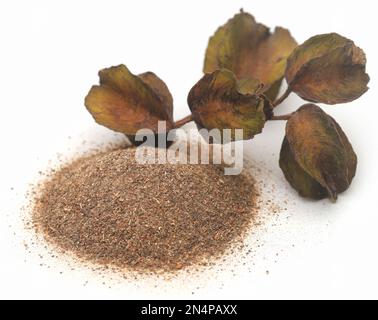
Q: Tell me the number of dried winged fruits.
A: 5